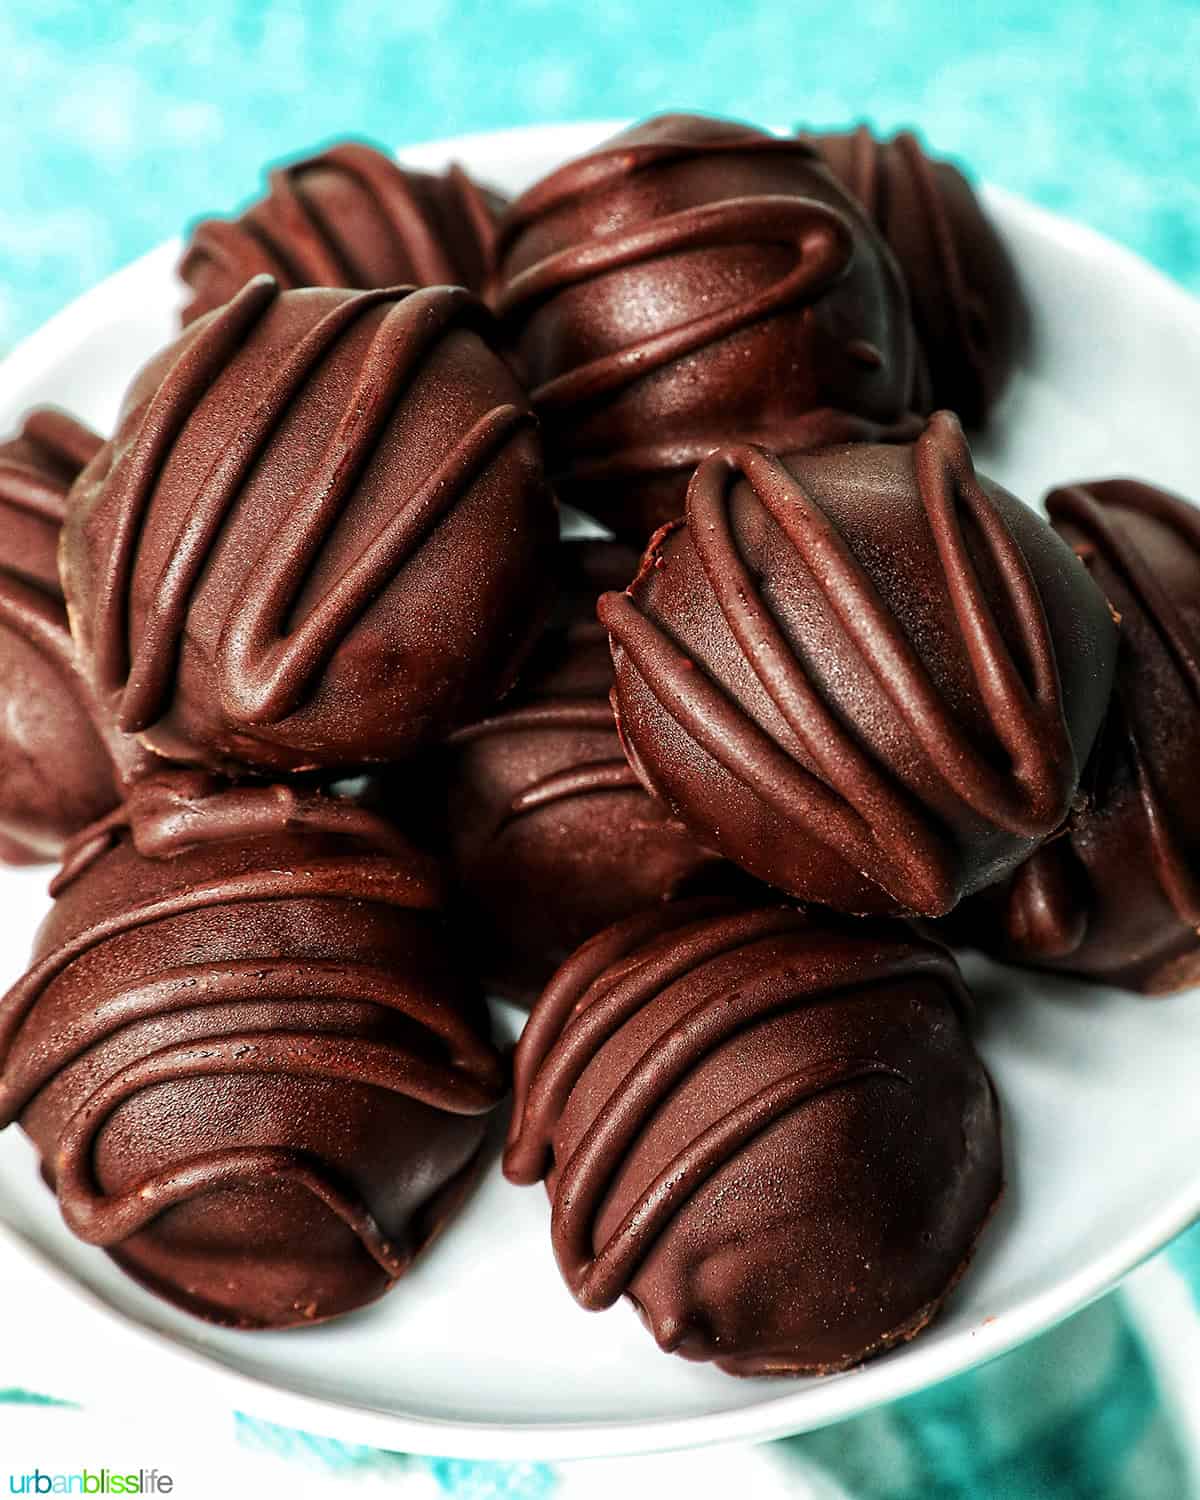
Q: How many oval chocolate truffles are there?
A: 10